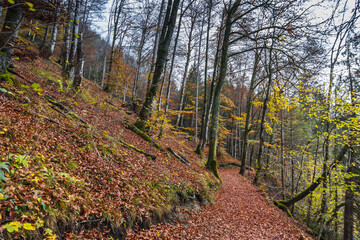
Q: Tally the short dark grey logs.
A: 2